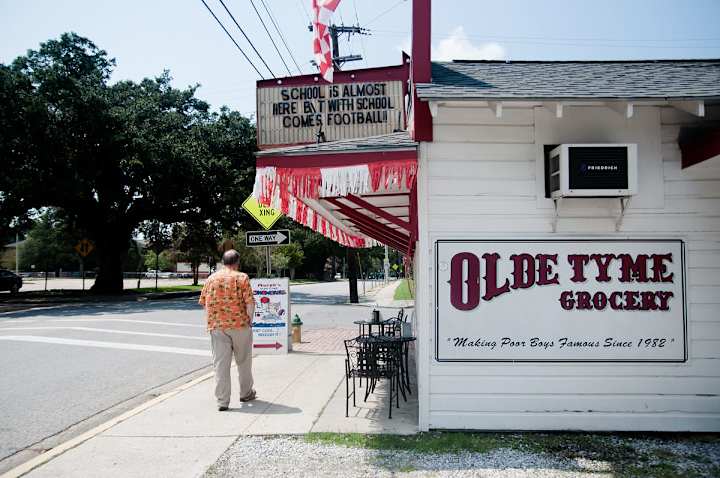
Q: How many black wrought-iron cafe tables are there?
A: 2